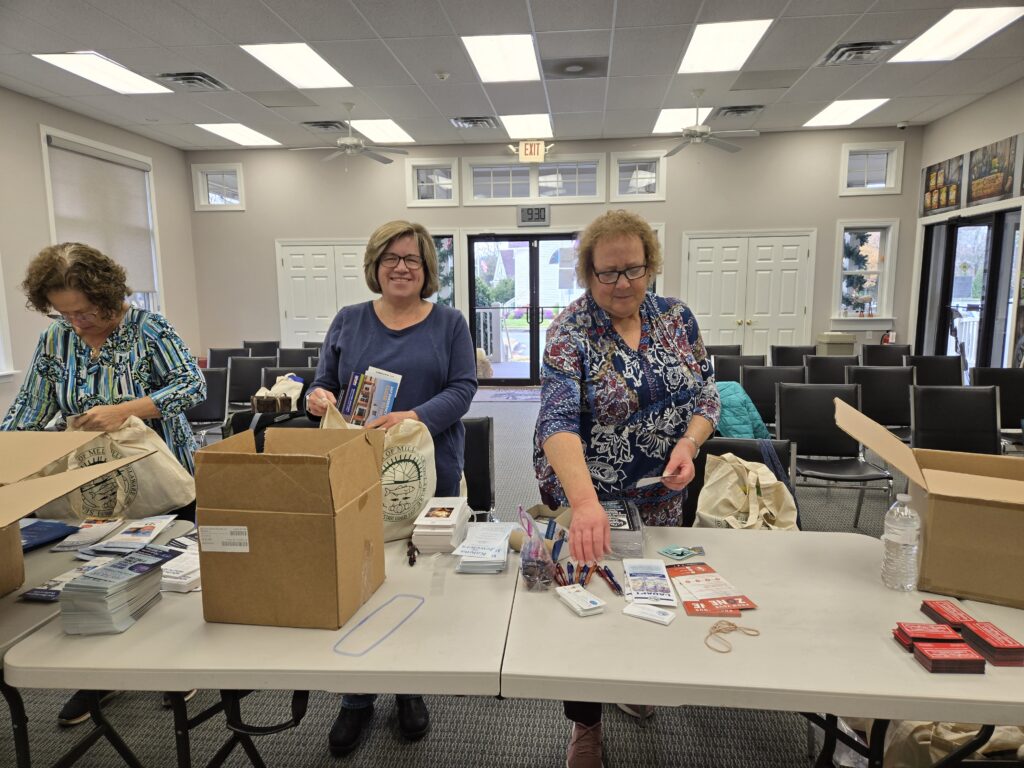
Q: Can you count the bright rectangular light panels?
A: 10